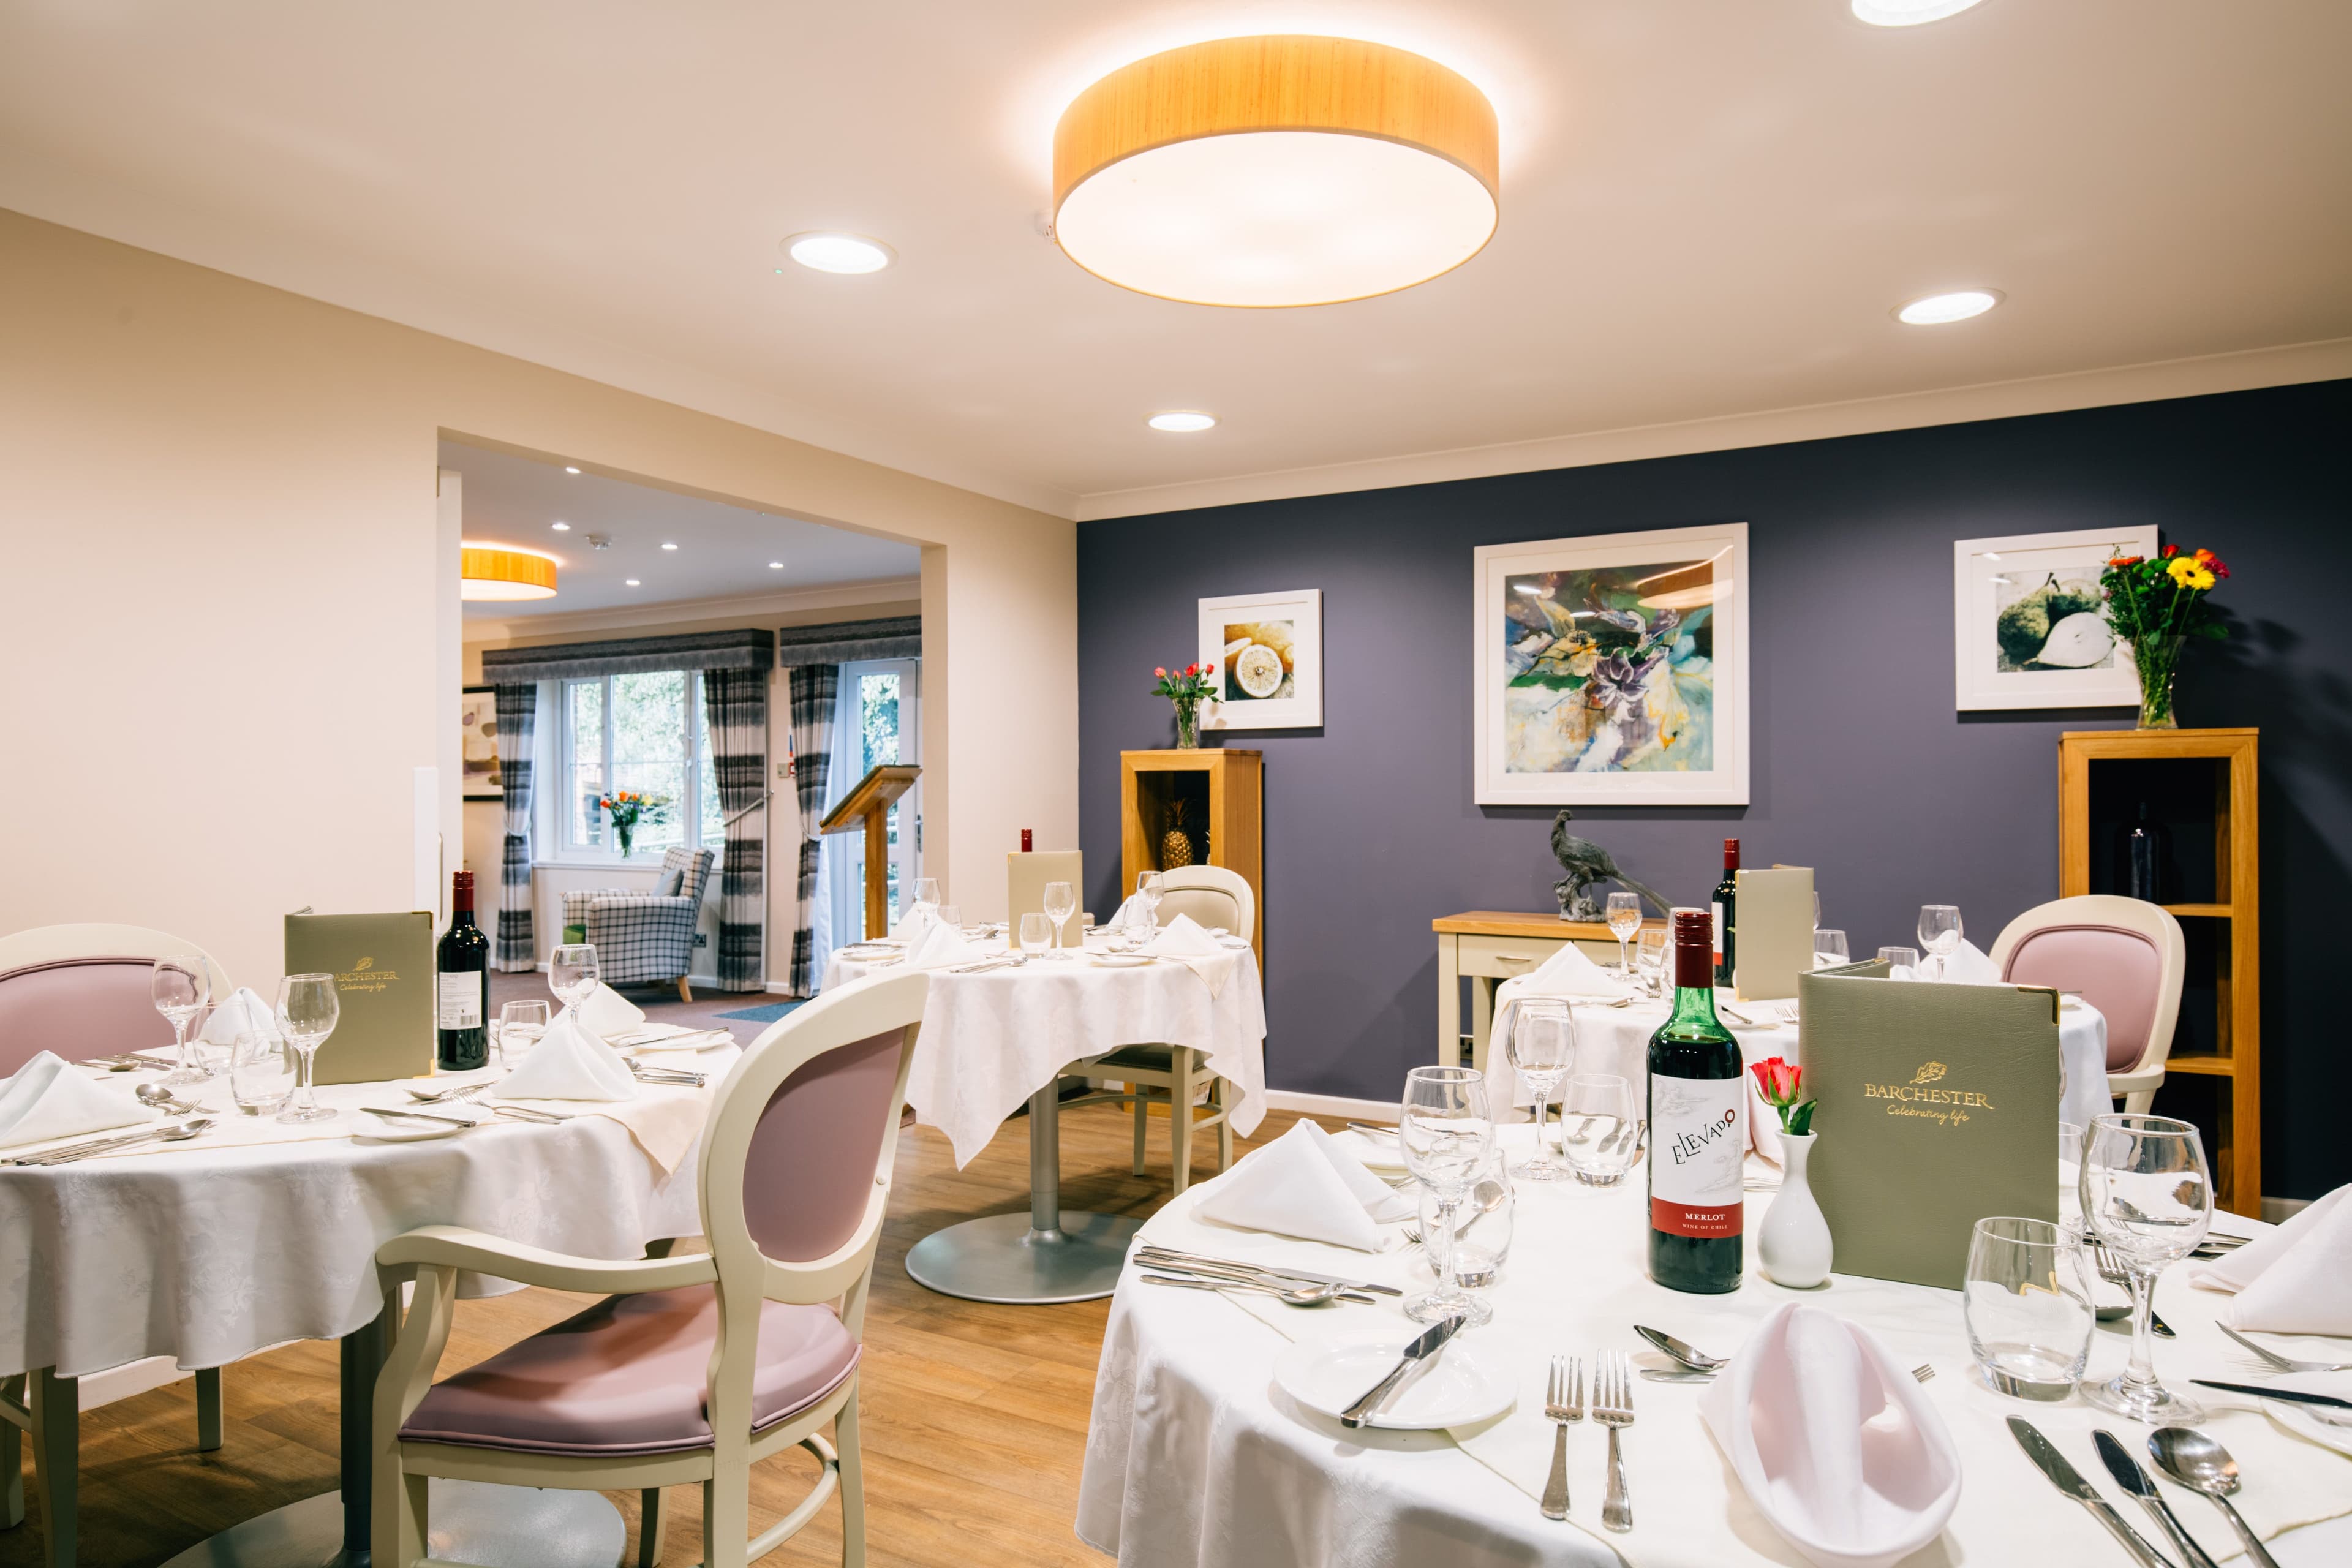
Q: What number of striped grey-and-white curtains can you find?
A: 3